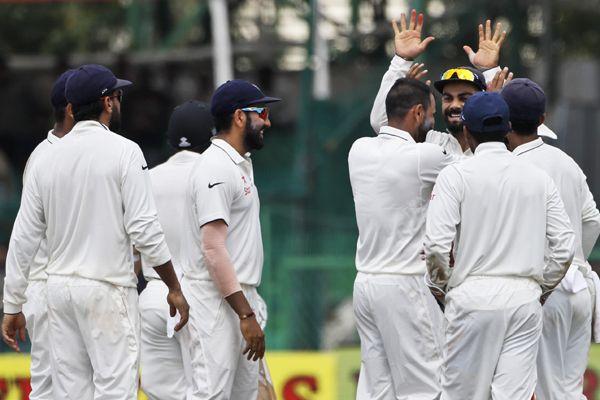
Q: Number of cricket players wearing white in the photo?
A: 8